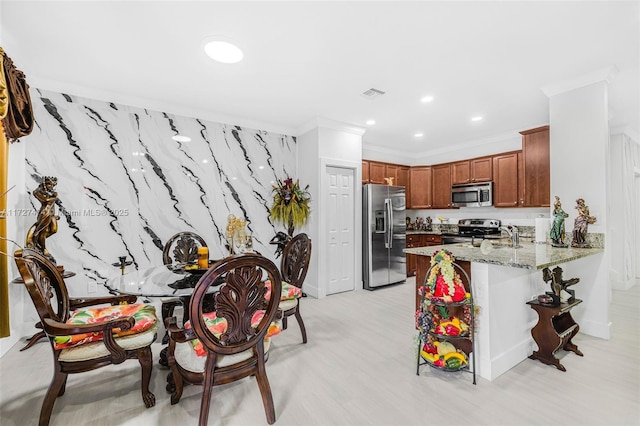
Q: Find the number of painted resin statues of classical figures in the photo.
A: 2